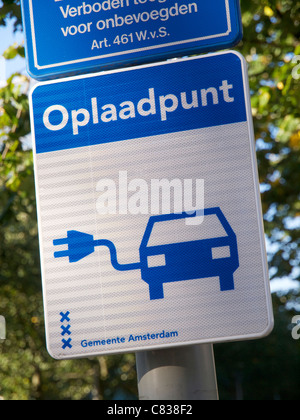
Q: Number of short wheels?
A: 2